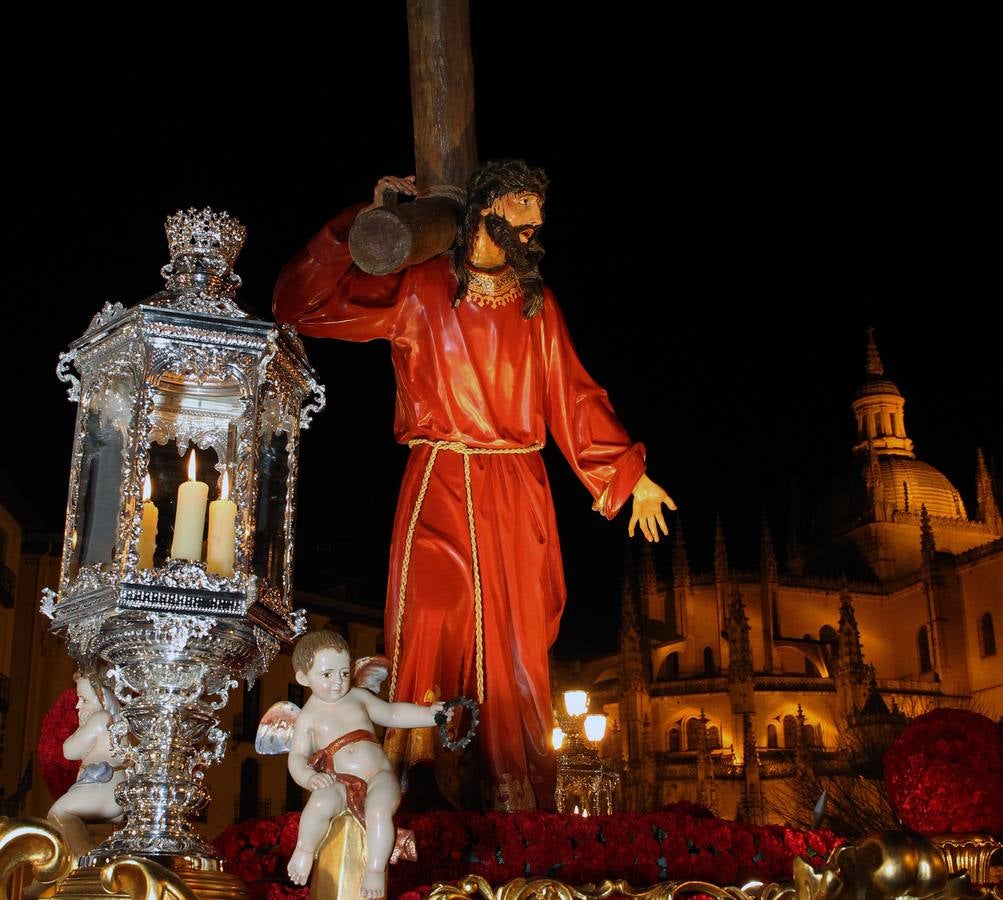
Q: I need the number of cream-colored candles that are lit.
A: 3